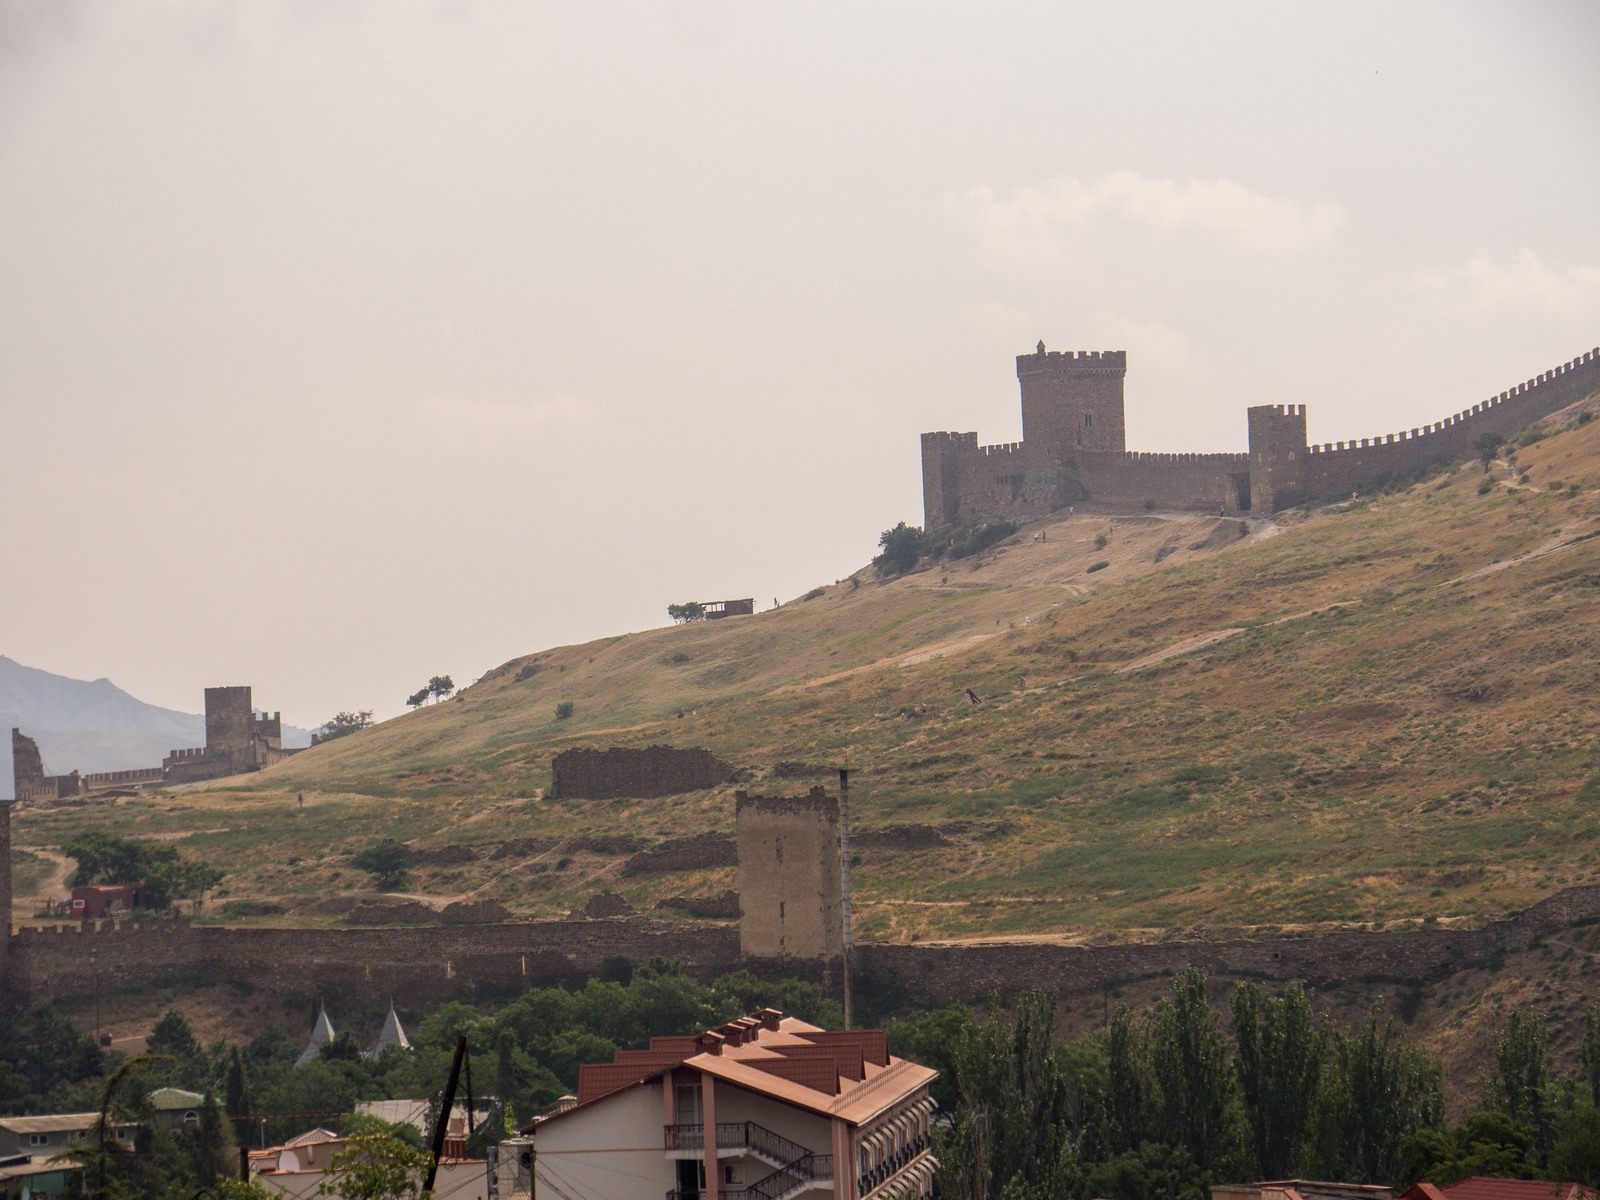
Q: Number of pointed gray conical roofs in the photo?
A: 2